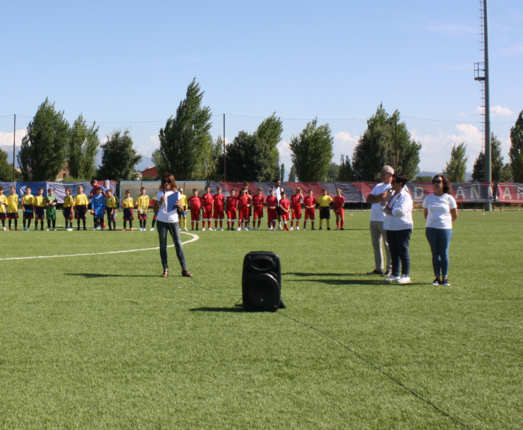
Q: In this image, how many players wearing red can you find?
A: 11